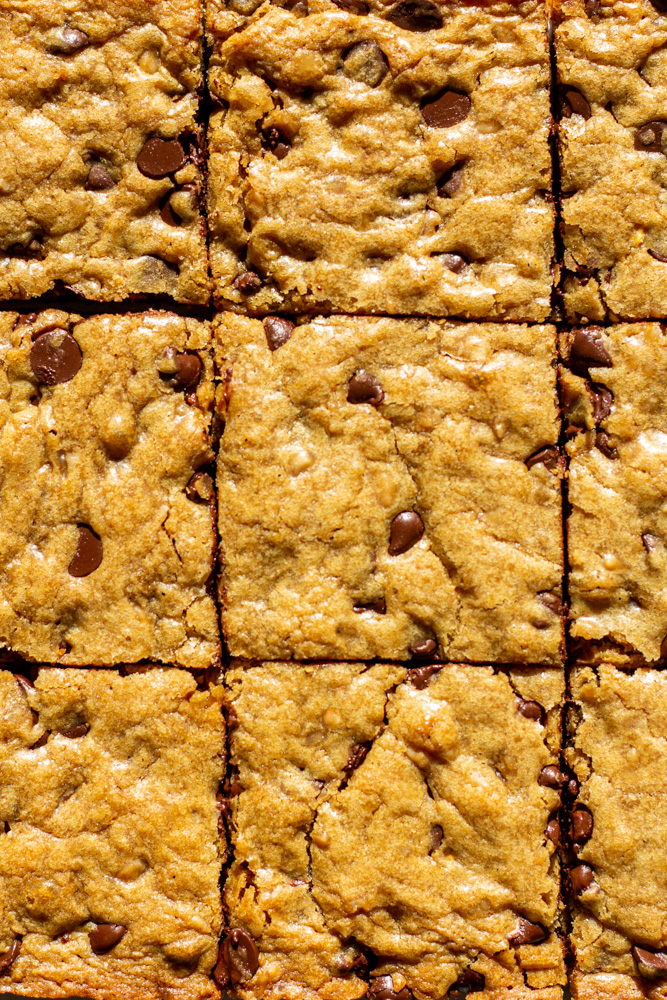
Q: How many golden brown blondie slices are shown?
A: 9